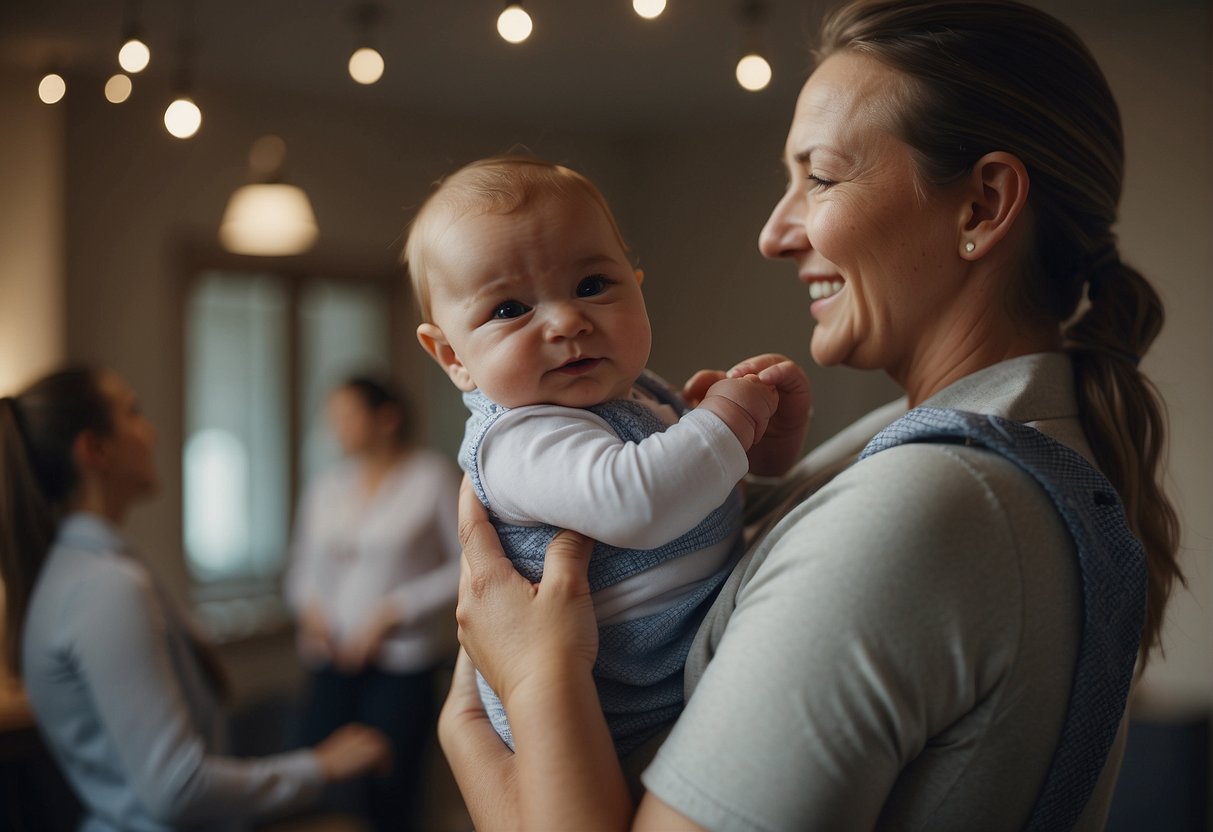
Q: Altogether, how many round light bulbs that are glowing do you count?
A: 8